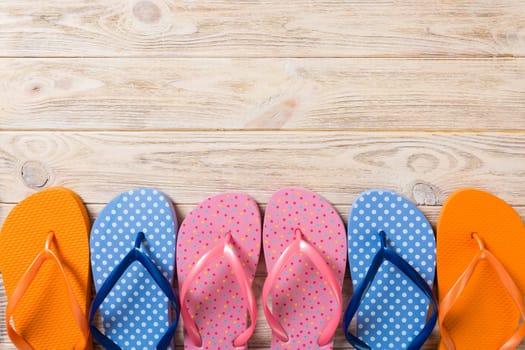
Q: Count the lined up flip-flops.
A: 6